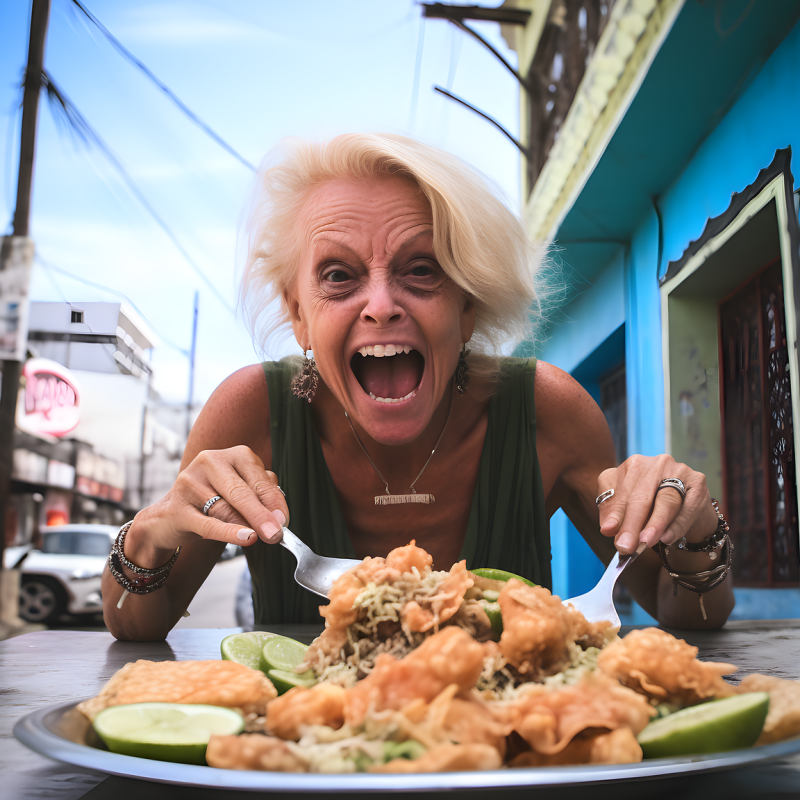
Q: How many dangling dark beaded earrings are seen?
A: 2